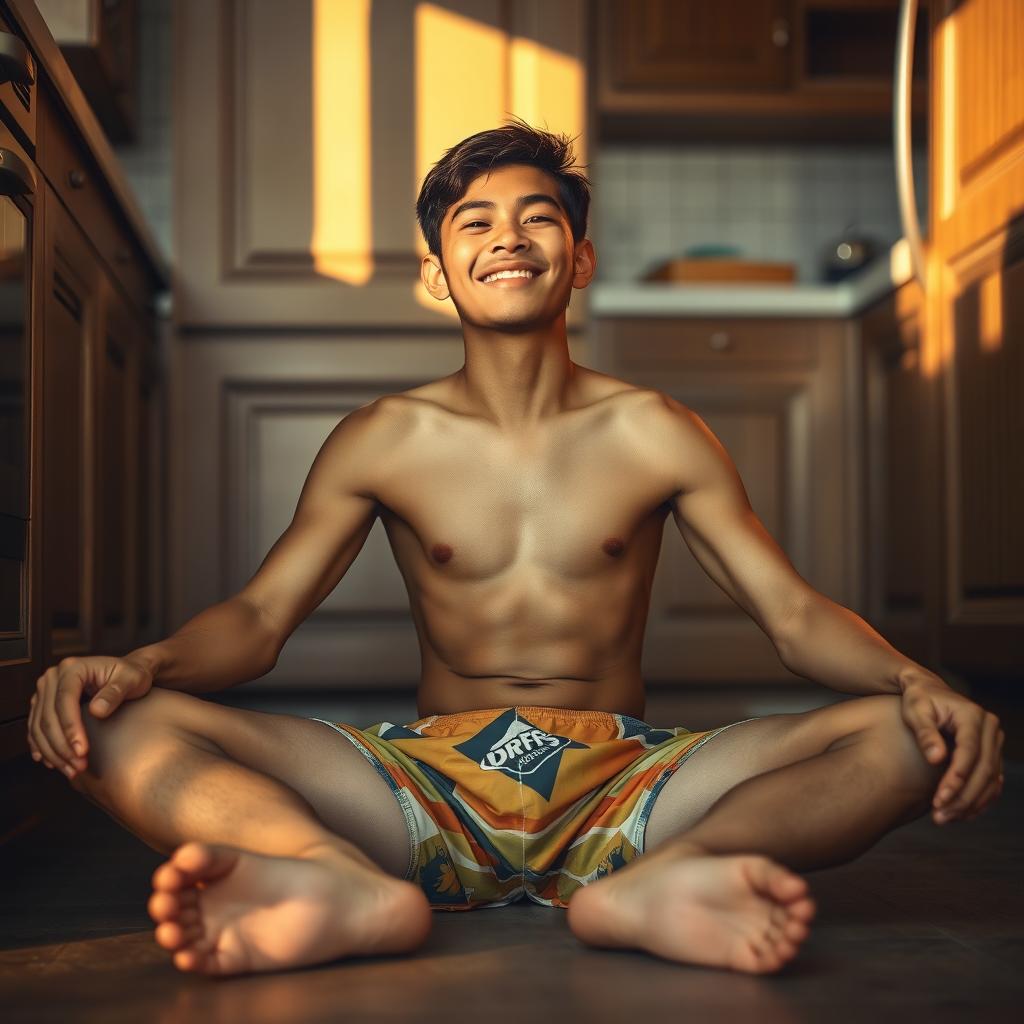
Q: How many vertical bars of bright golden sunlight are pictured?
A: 3